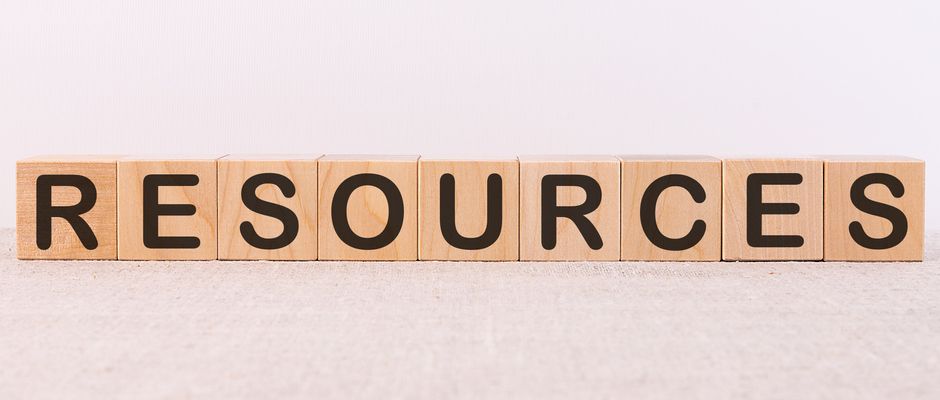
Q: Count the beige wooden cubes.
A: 9